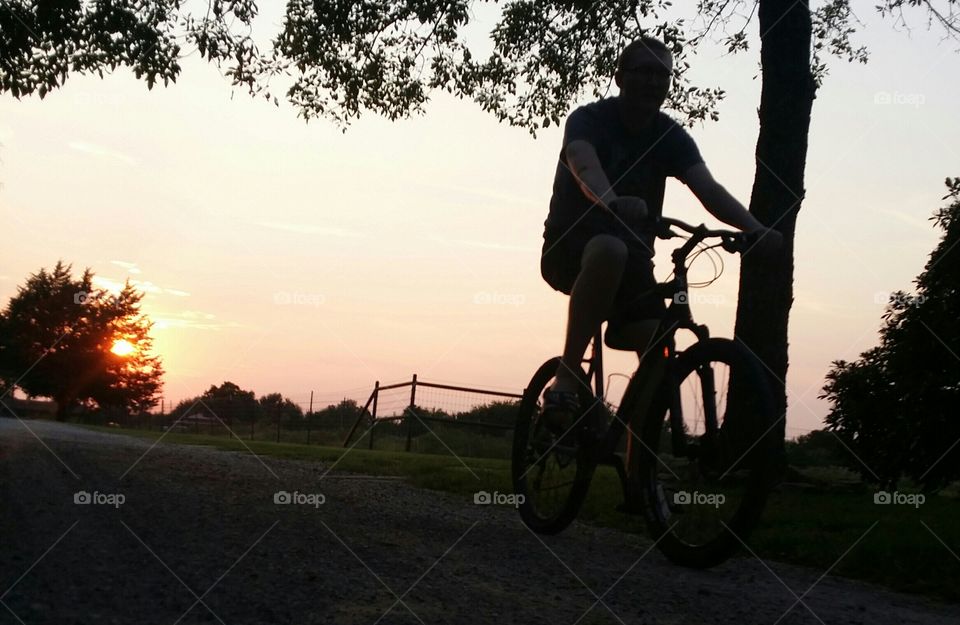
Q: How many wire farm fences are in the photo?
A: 1